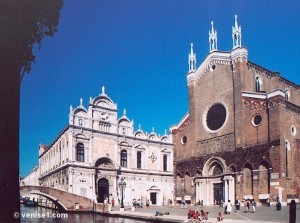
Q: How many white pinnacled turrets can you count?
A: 3